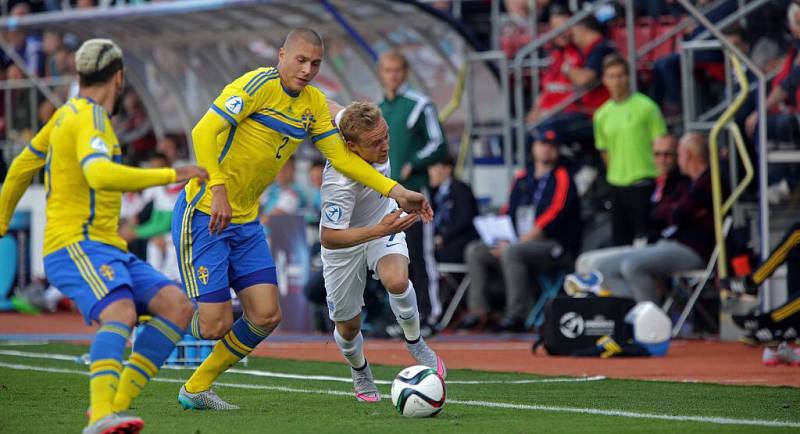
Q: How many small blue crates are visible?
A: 1